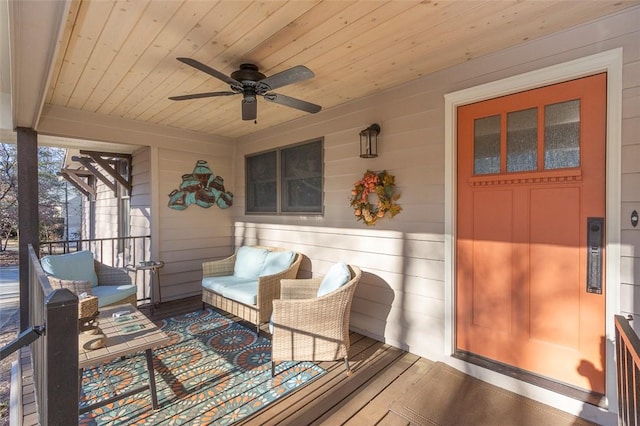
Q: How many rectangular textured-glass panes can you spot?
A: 3